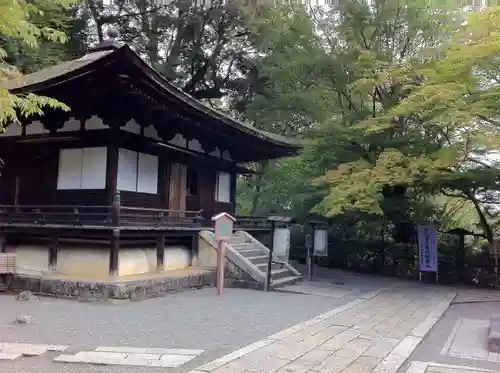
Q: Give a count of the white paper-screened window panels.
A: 5